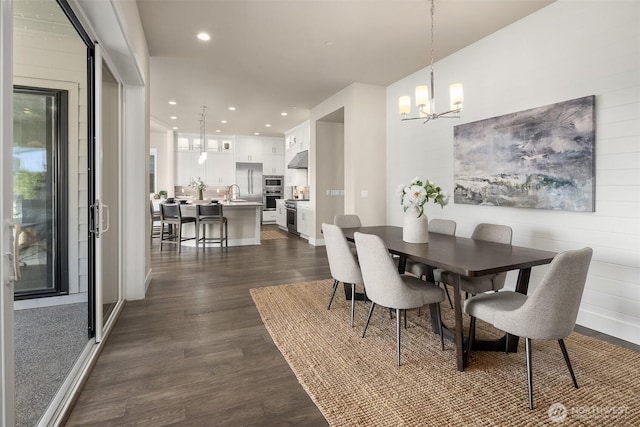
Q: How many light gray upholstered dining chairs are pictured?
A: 6